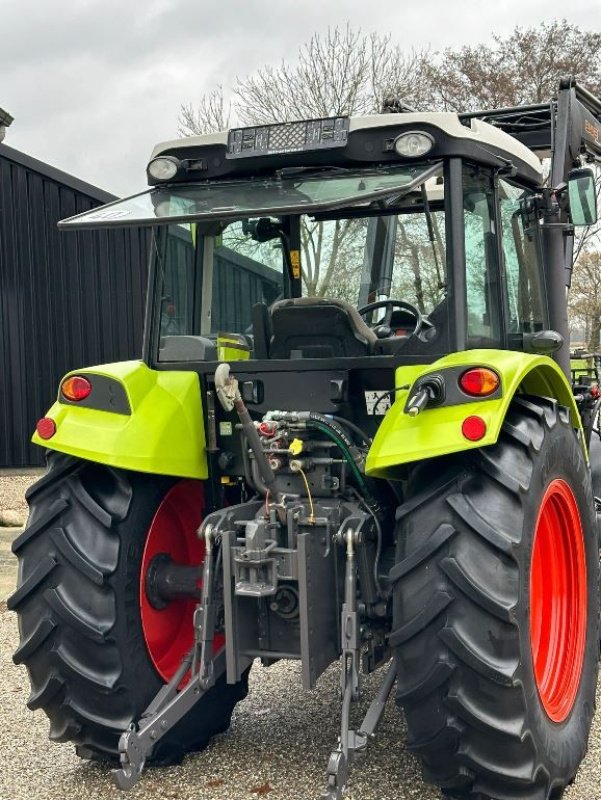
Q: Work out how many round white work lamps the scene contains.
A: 2